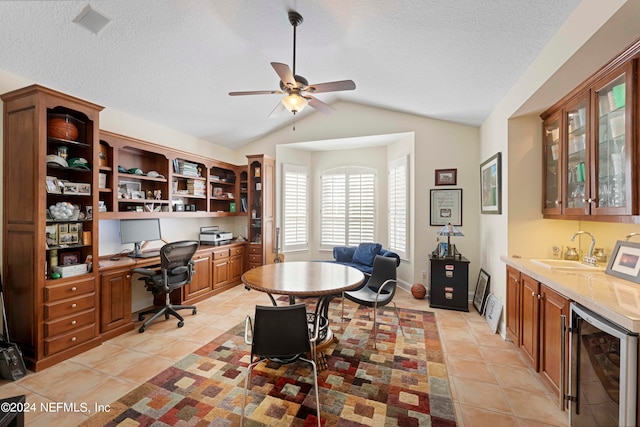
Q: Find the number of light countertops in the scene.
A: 1